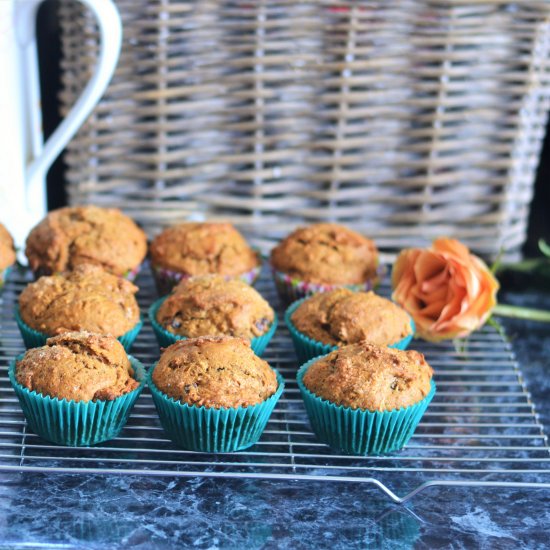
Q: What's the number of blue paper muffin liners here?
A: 6